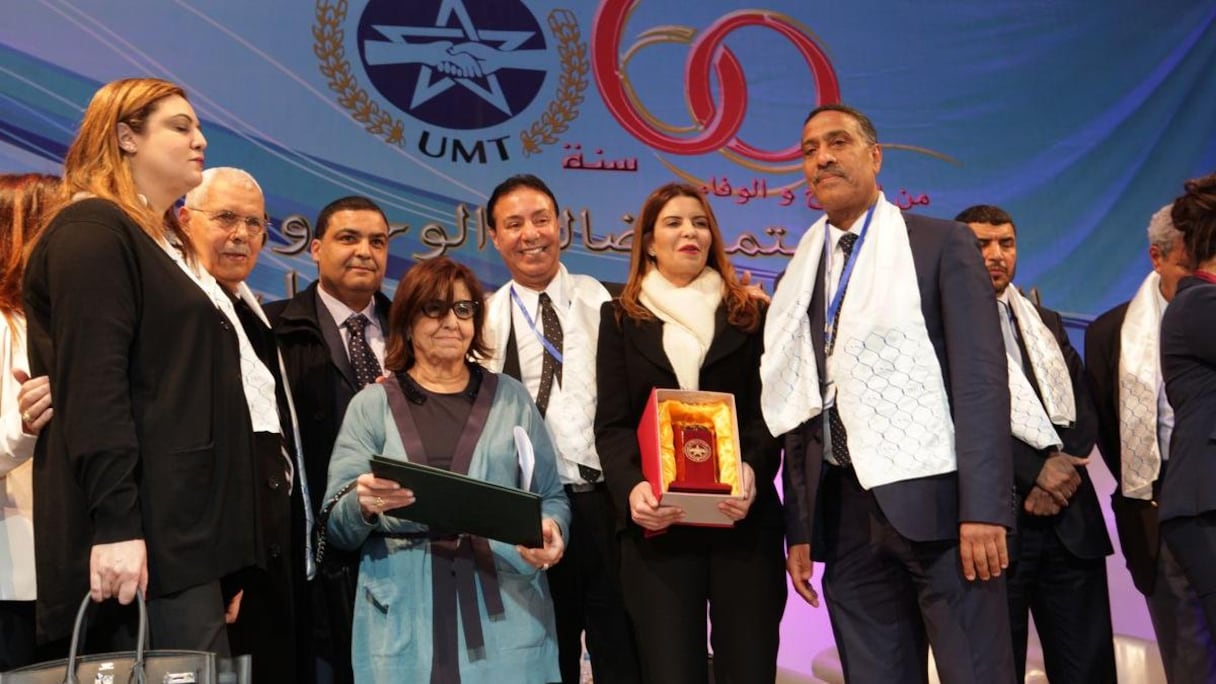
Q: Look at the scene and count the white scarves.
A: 6